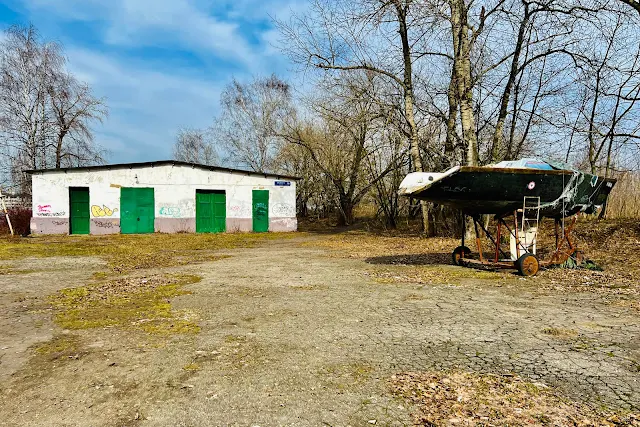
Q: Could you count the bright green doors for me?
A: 4